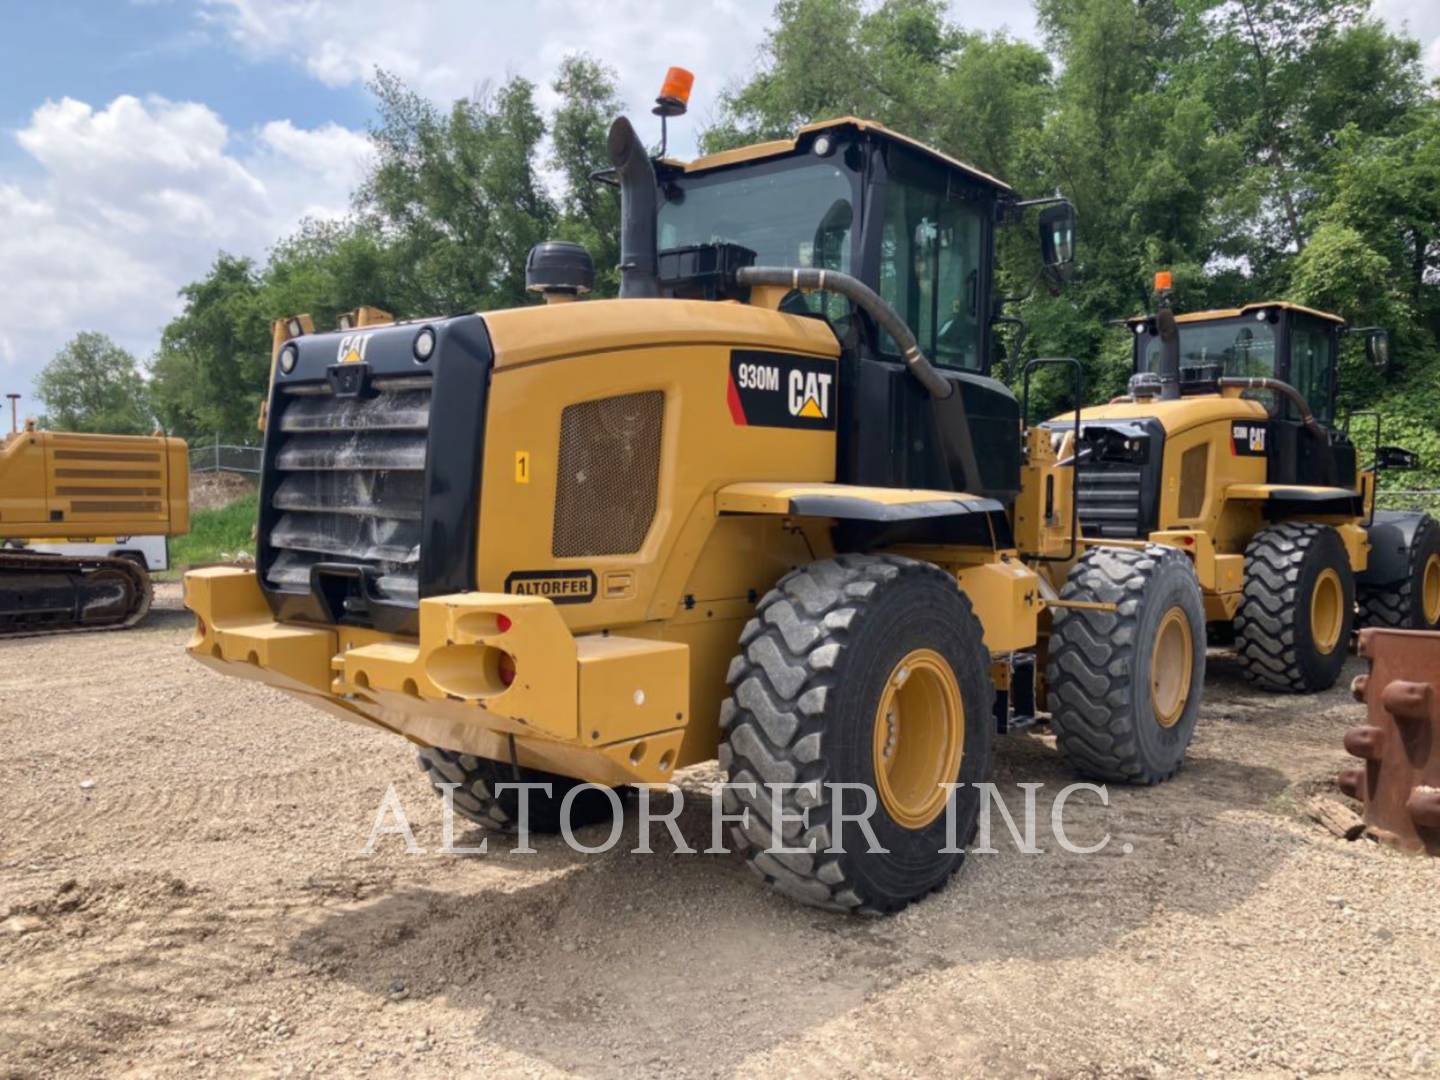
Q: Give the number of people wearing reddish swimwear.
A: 0